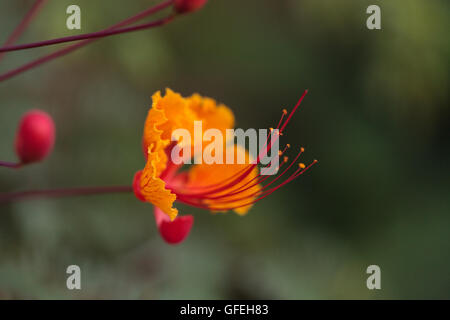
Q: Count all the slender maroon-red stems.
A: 5